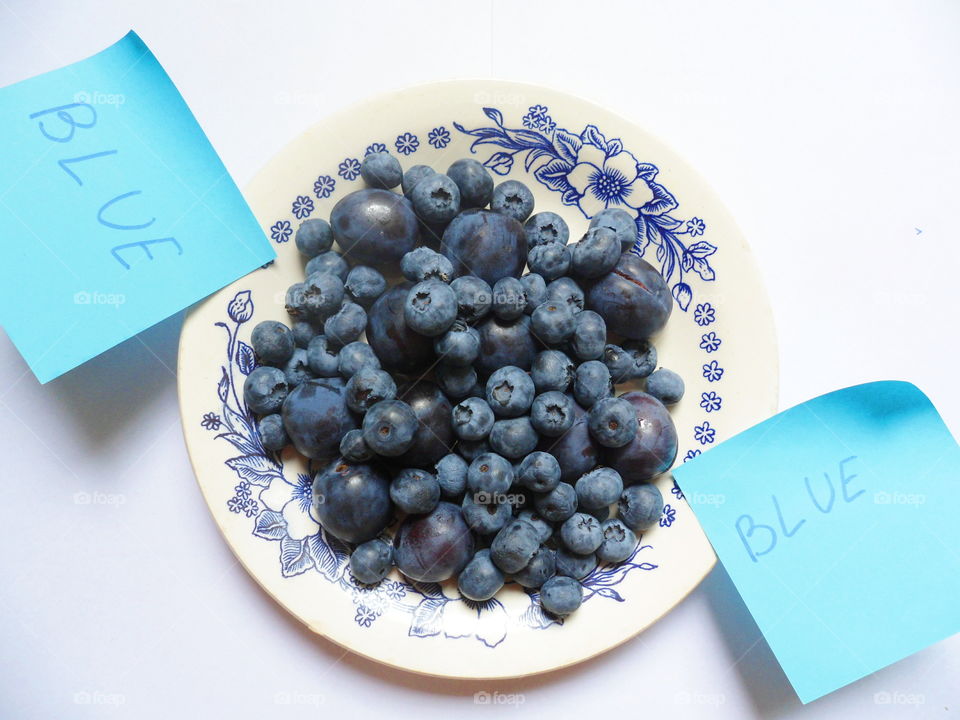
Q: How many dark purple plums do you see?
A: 11